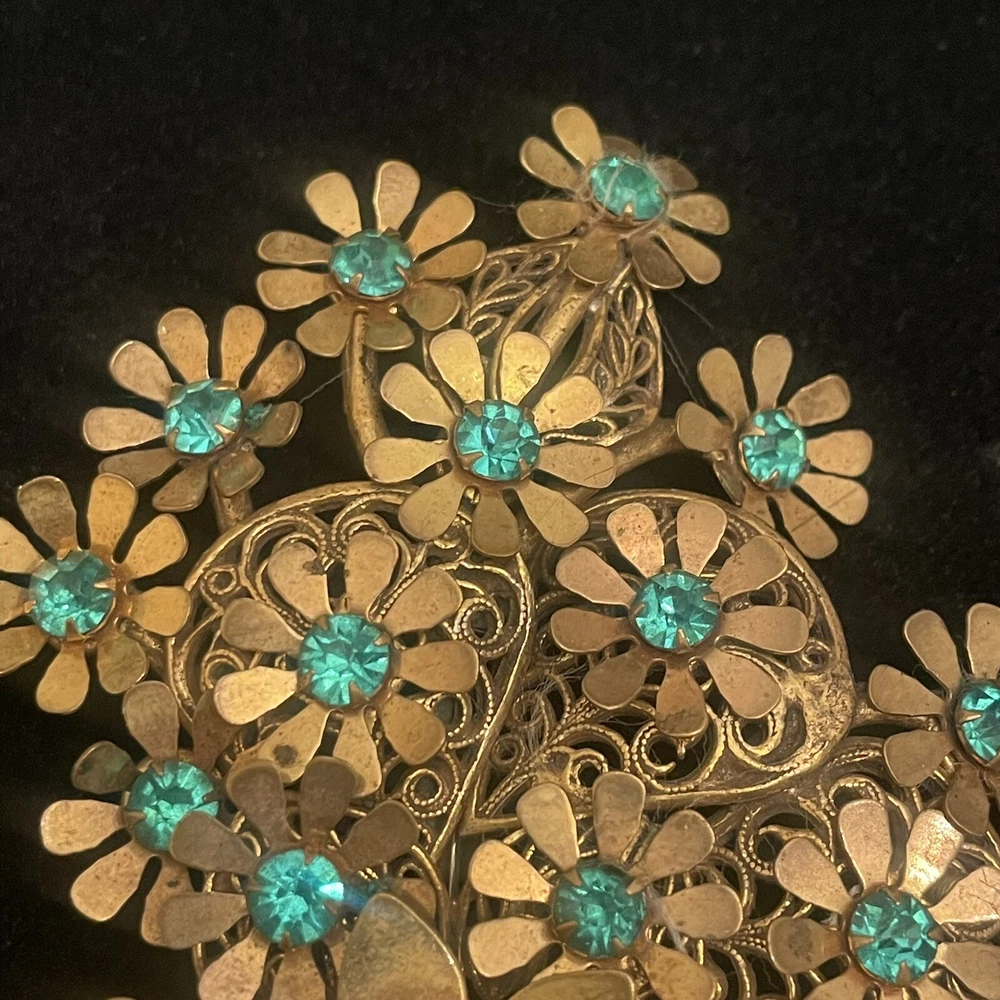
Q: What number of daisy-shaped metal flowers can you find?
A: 13